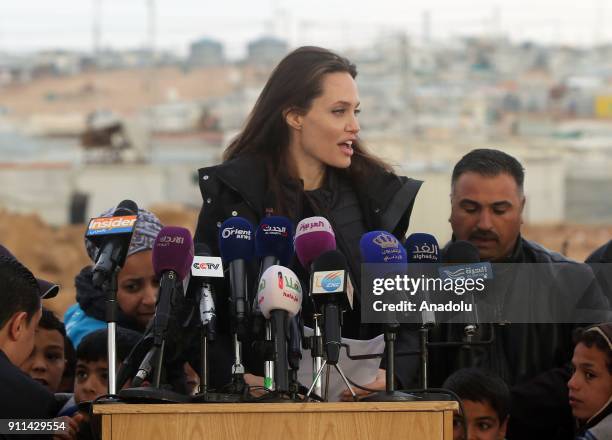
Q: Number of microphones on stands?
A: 11